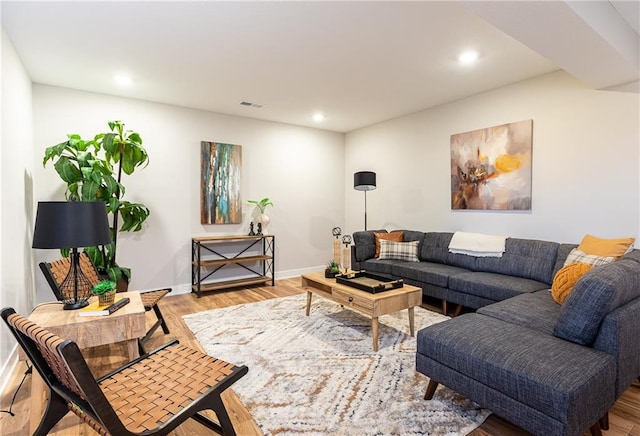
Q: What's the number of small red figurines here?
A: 0